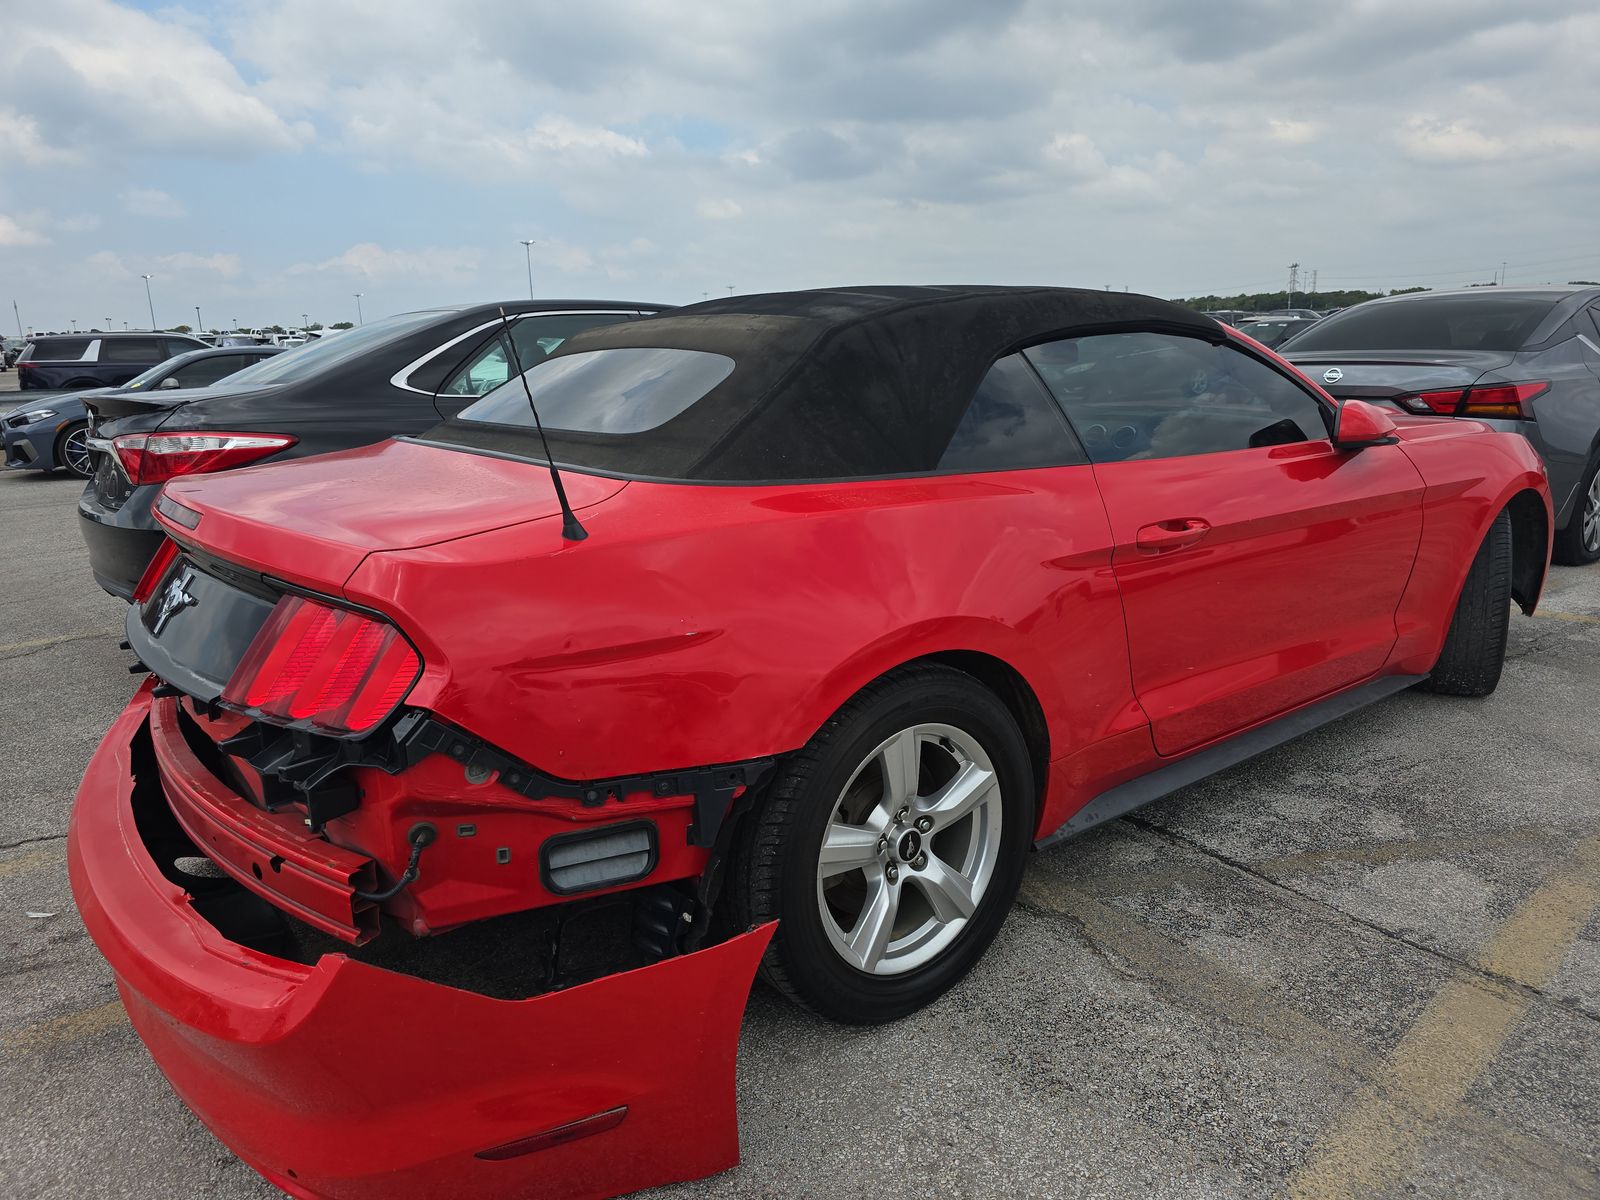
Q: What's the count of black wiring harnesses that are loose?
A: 1